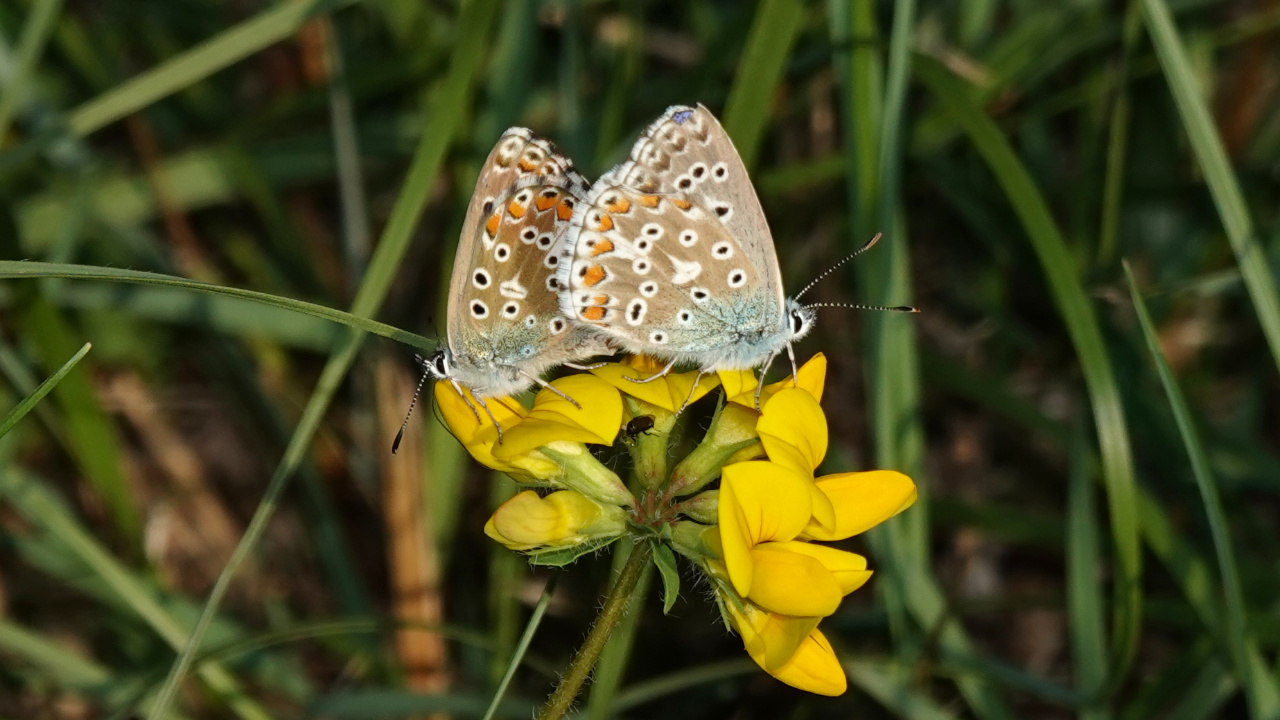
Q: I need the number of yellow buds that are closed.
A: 1